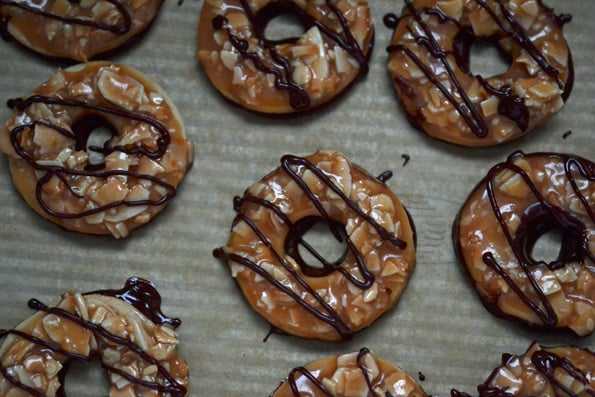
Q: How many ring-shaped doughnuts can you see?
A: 9